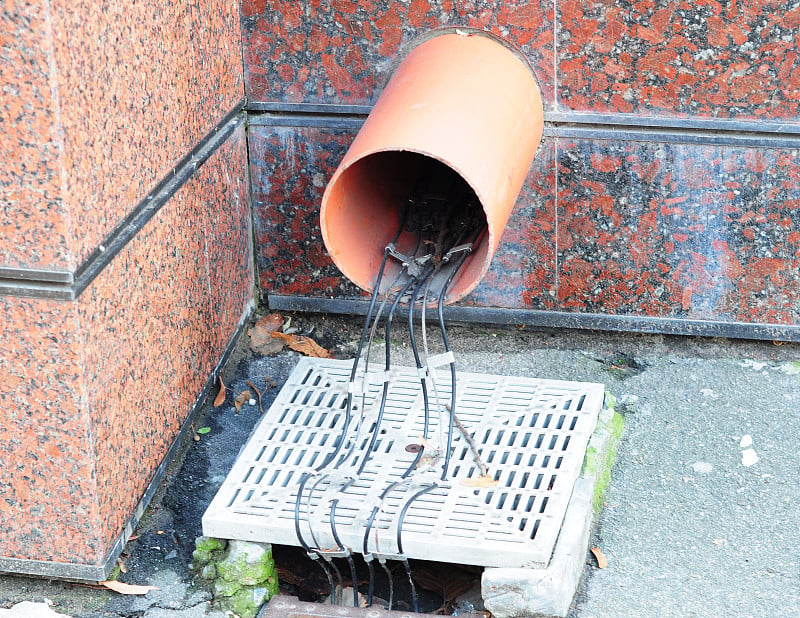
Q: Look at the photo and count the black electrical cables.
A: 4